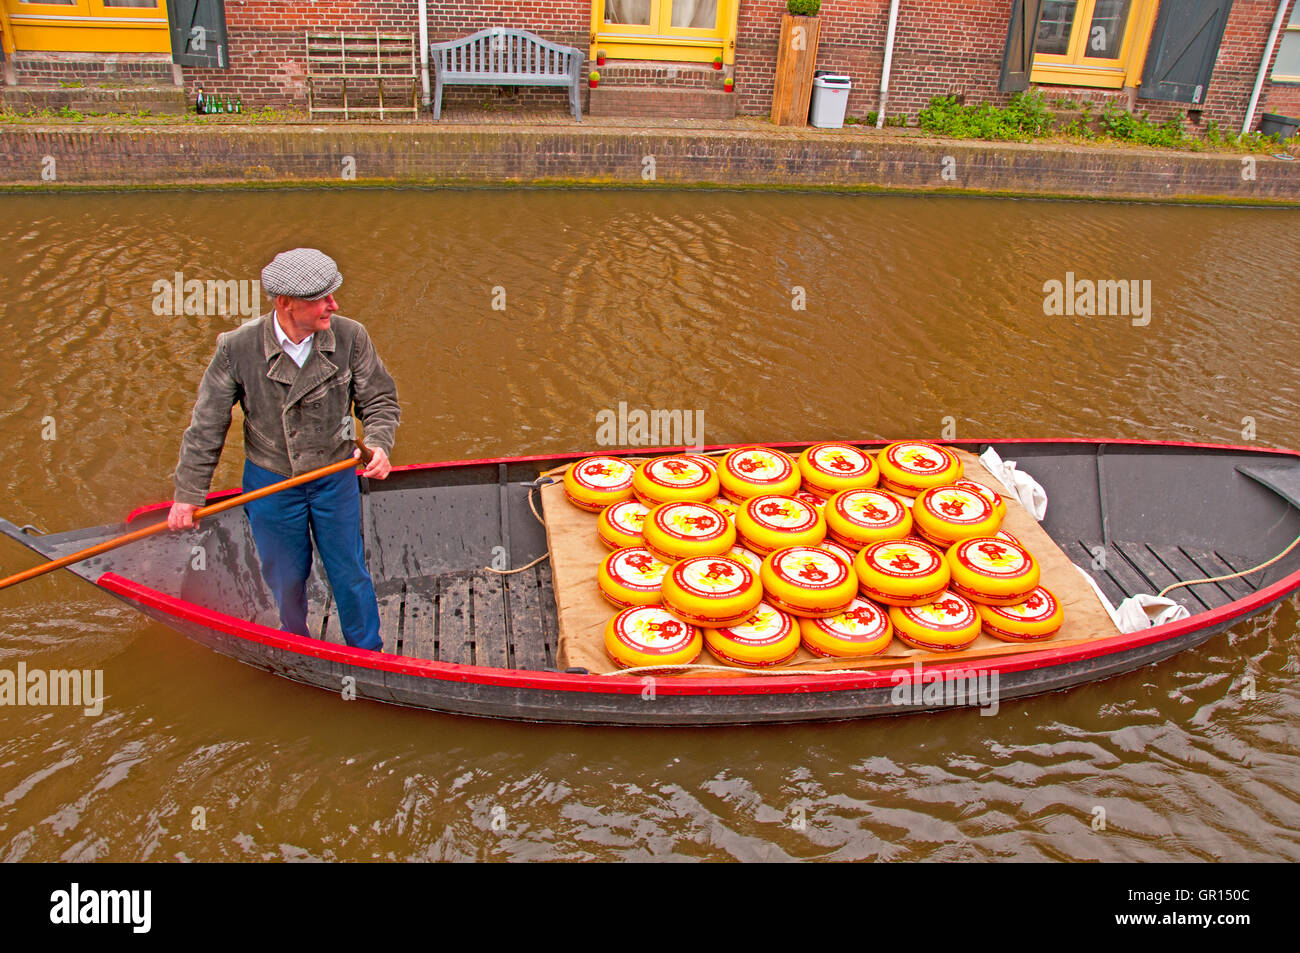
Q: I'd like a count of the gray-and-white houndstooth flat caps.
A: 1